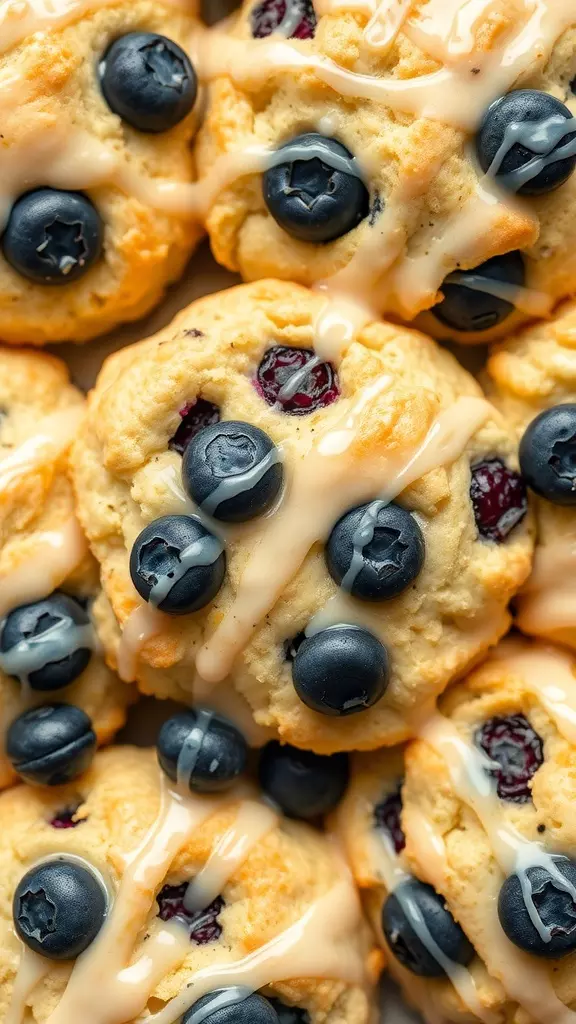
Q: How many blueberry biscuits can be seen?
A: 7